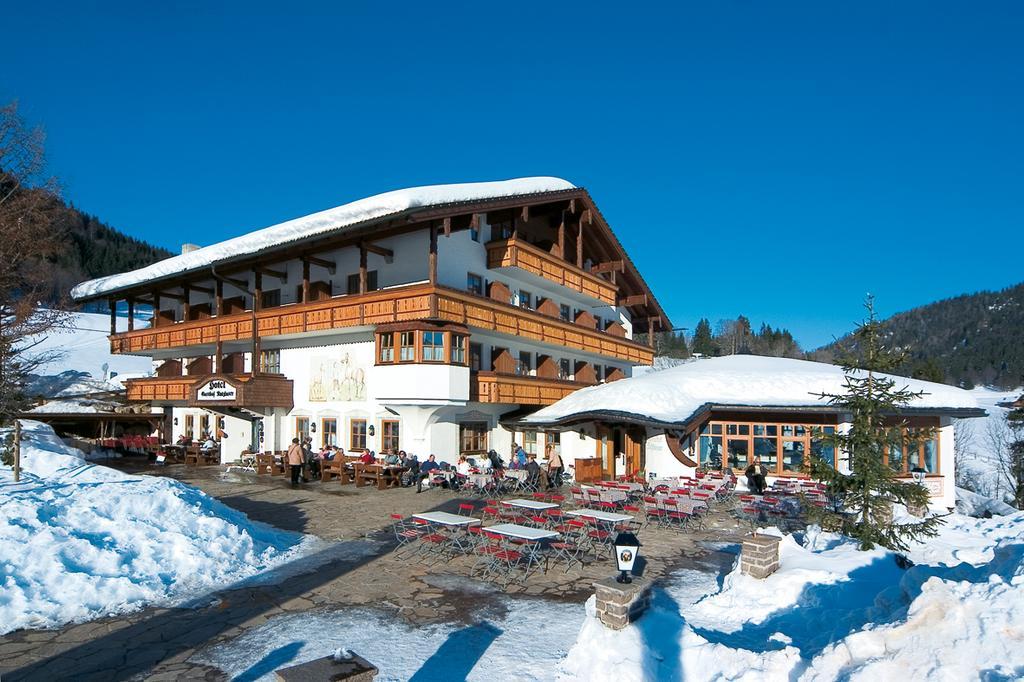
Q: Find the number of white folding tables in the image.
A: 4